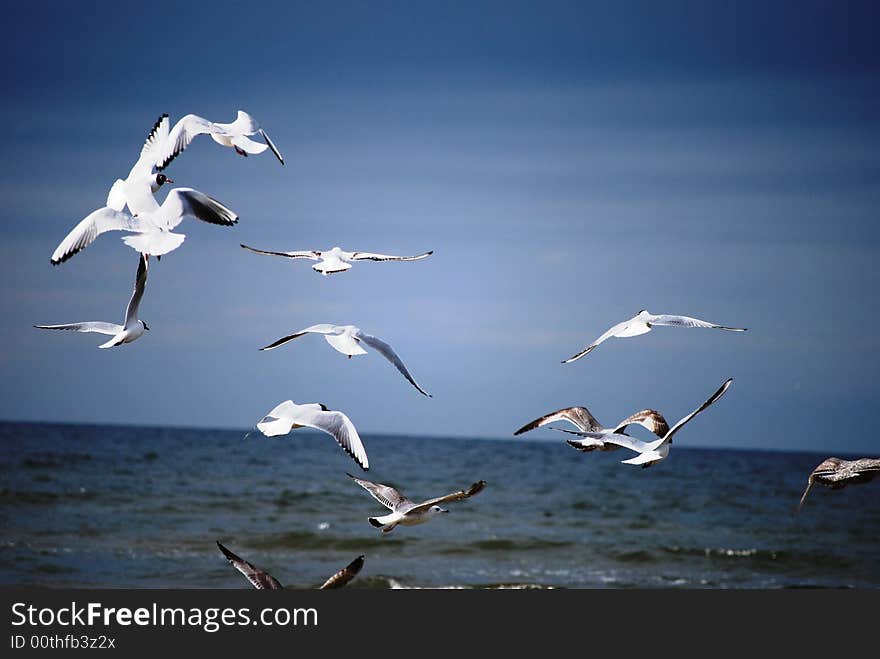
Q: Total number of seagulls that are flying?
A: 13